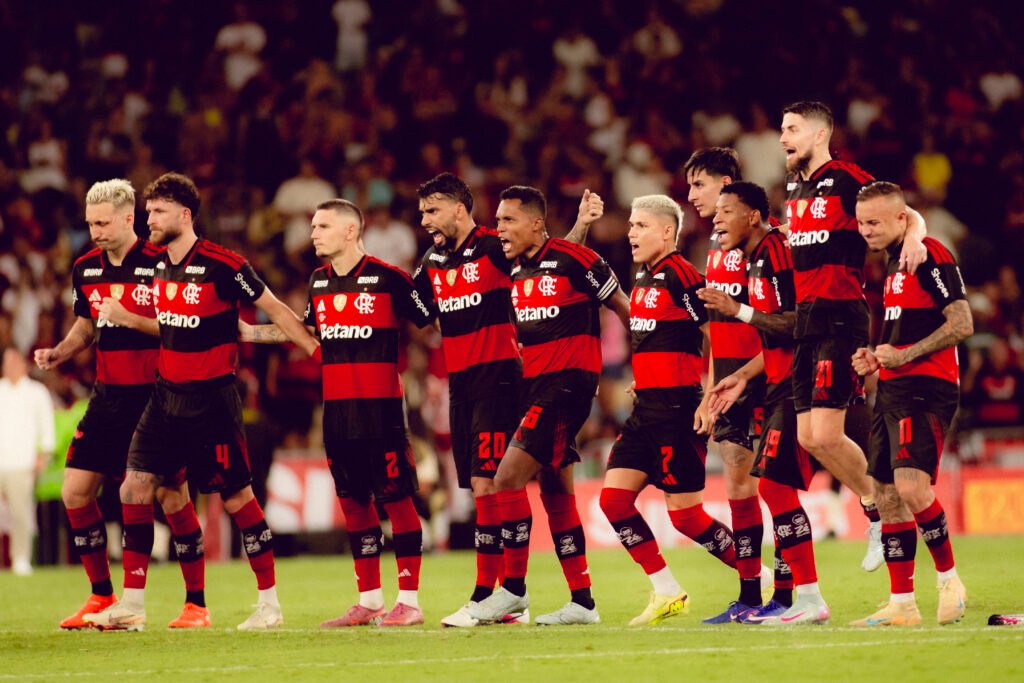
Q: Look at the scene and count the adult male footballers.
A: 10